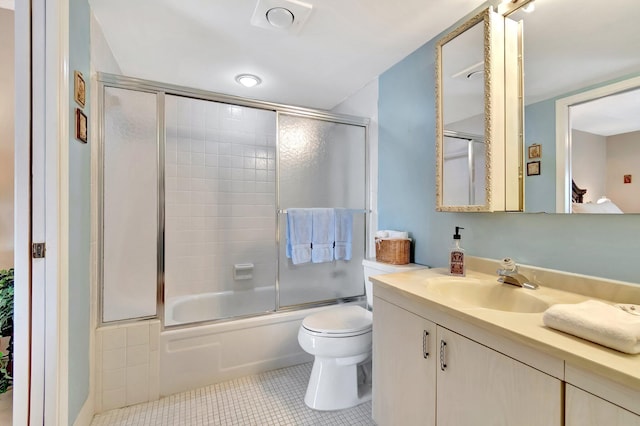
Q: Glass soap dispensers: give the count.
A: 1